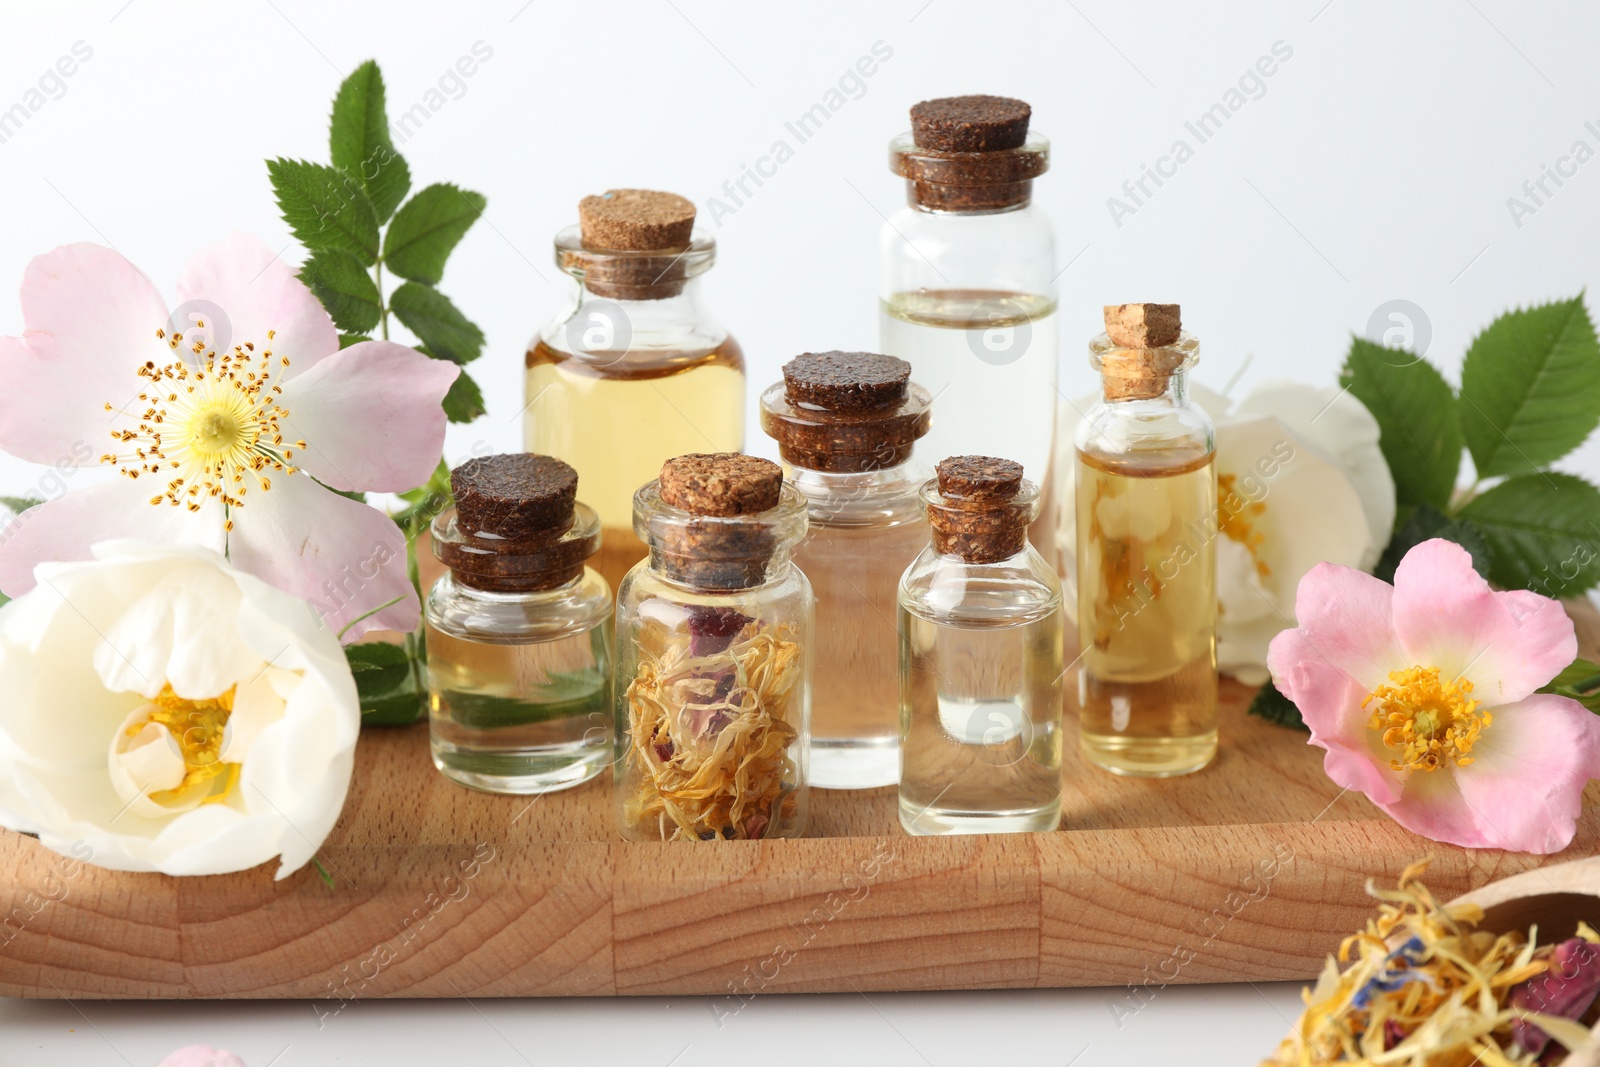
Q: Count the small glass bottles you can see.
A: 7